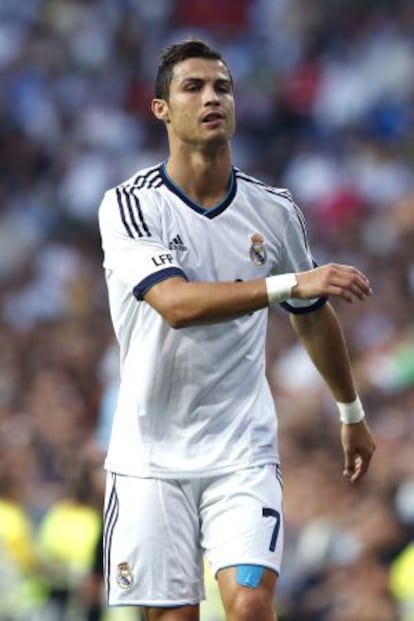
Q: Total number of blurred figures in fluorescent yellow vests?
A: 3